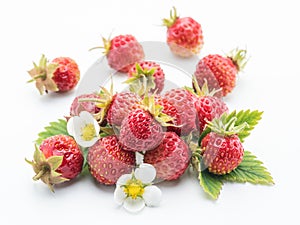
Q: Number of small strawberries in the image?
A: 14